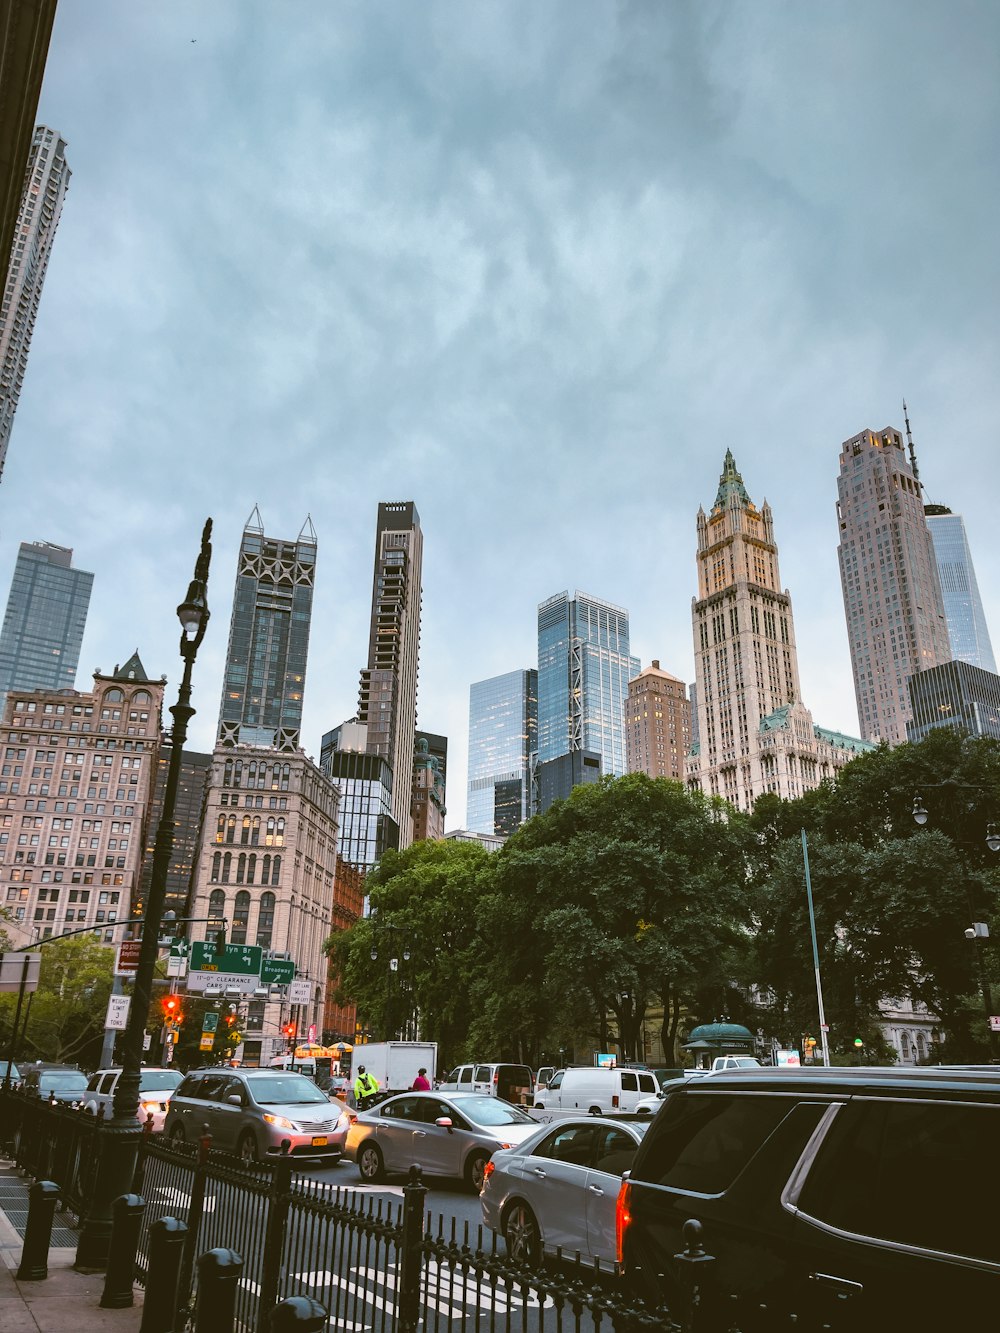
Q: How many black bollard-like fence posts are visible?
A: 5